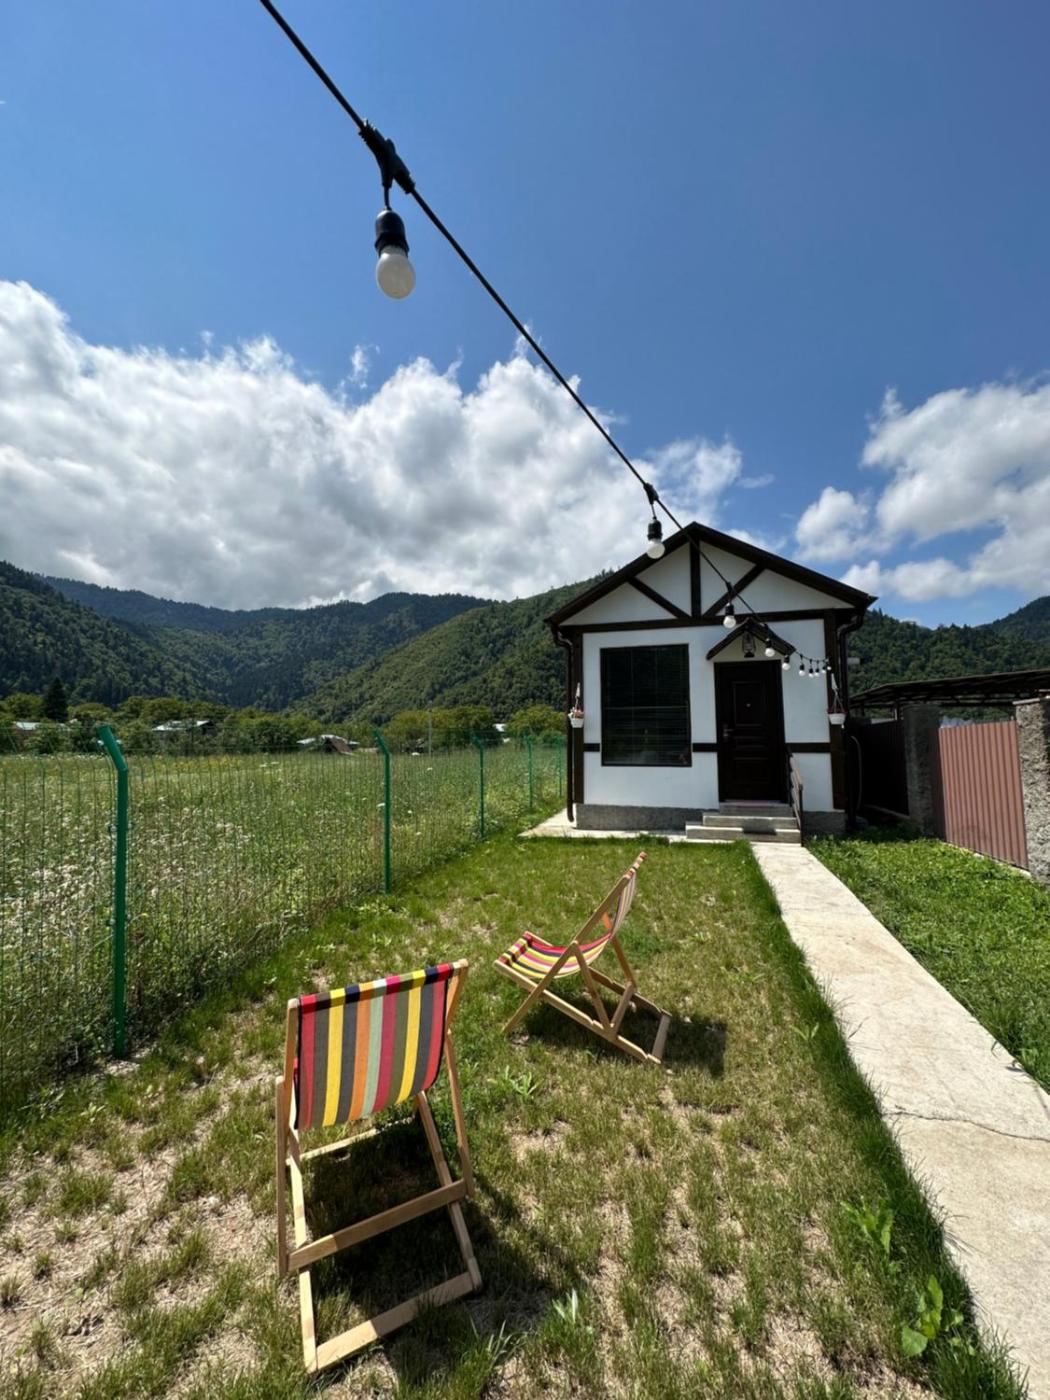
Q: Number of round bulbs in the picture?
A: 10